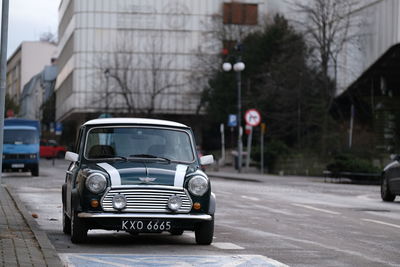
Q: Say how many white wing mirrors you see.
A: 2